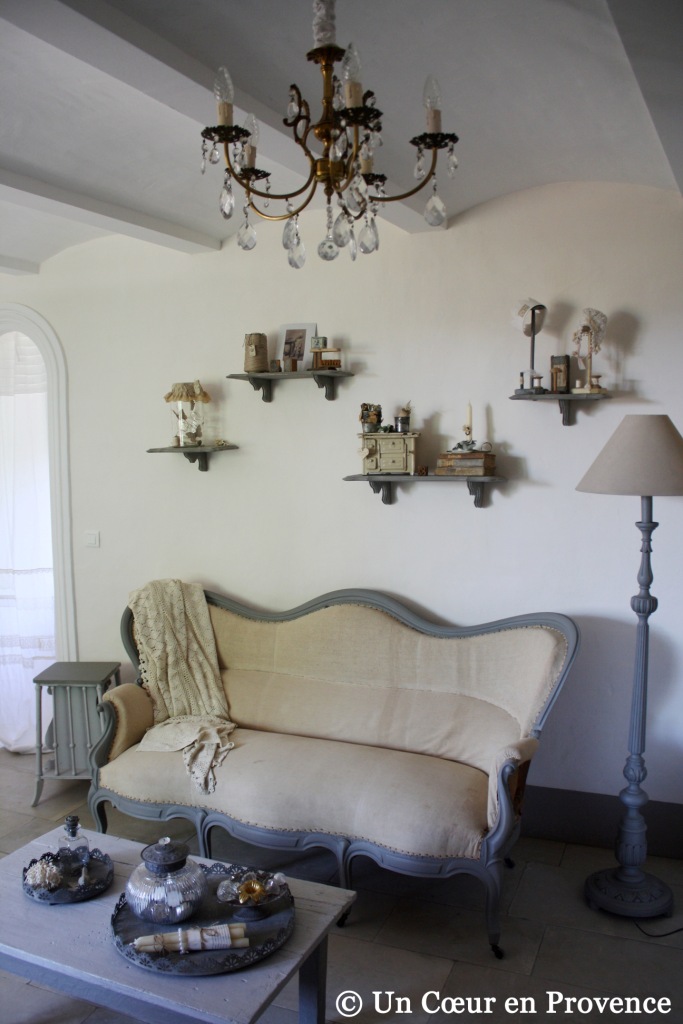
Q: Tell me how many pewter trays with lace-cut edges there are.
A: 2